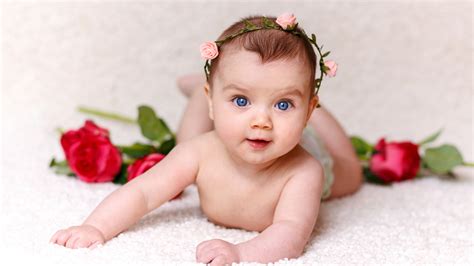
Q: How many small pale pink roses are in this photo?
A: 3